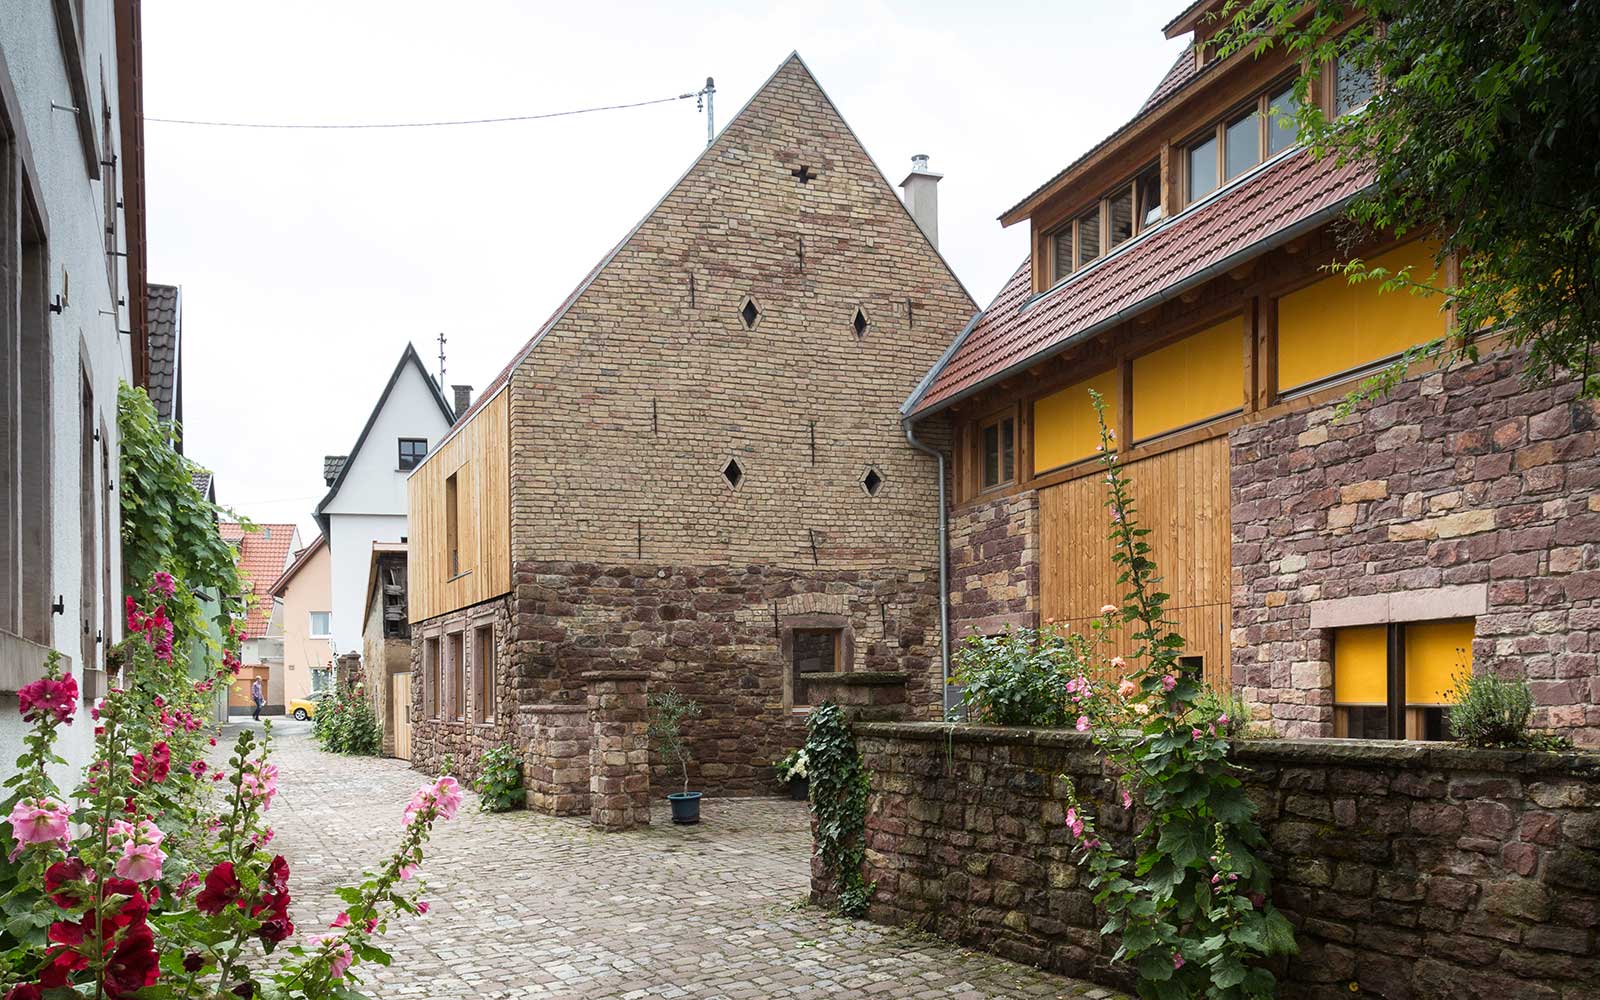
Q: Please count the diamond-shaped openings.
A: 4